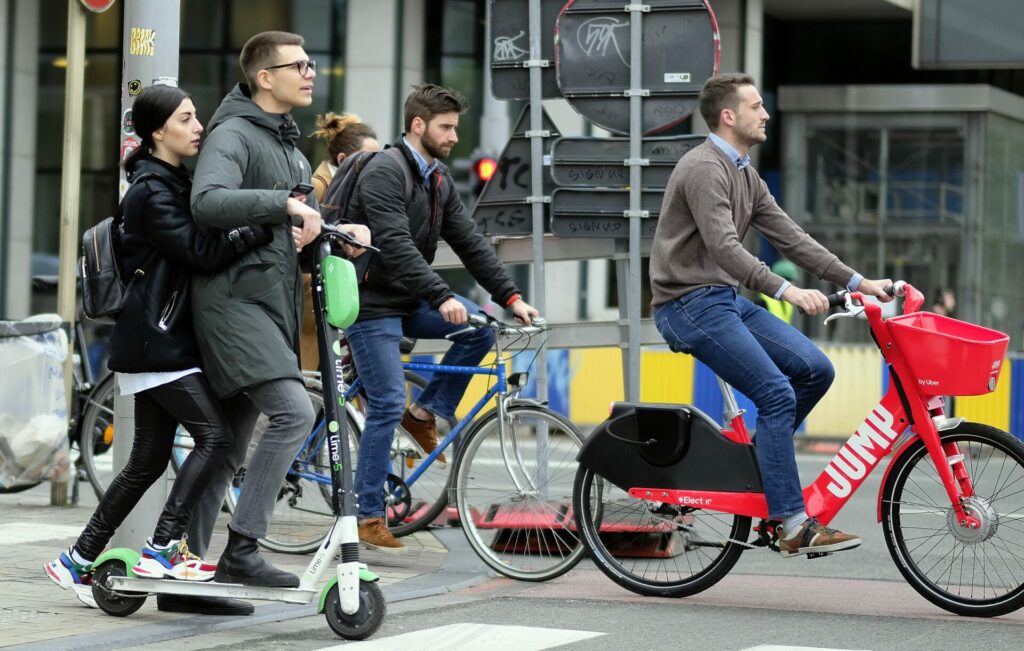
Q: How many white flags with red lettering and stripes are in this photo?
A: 0